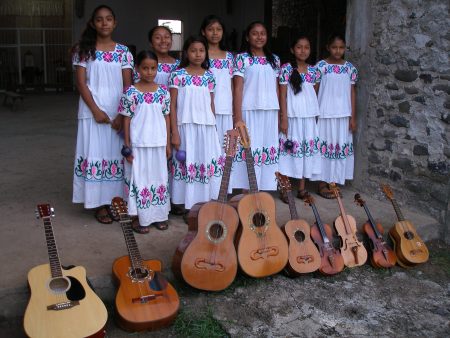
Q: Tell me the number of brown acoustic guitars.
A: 5